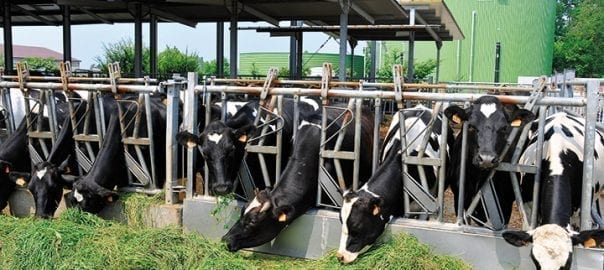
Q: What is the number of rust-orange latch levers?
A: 7